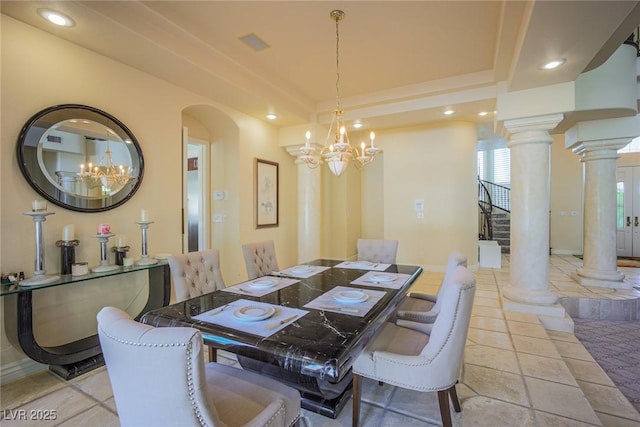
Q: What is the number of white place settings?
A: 6